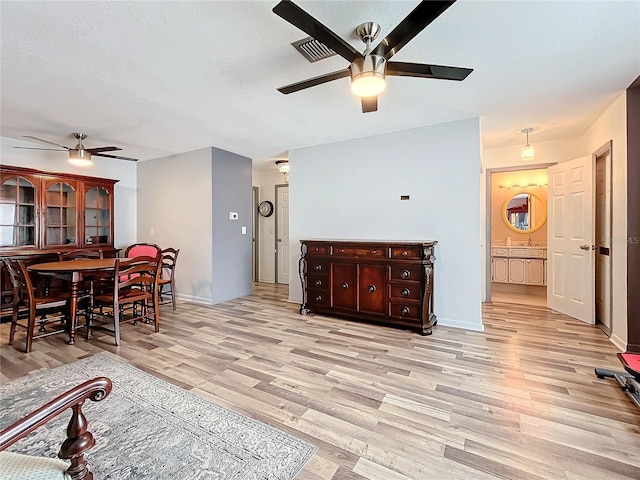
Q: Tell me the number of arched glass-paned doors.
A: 3